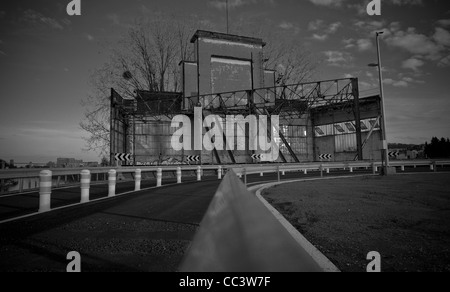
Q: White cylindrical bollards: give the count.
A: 8